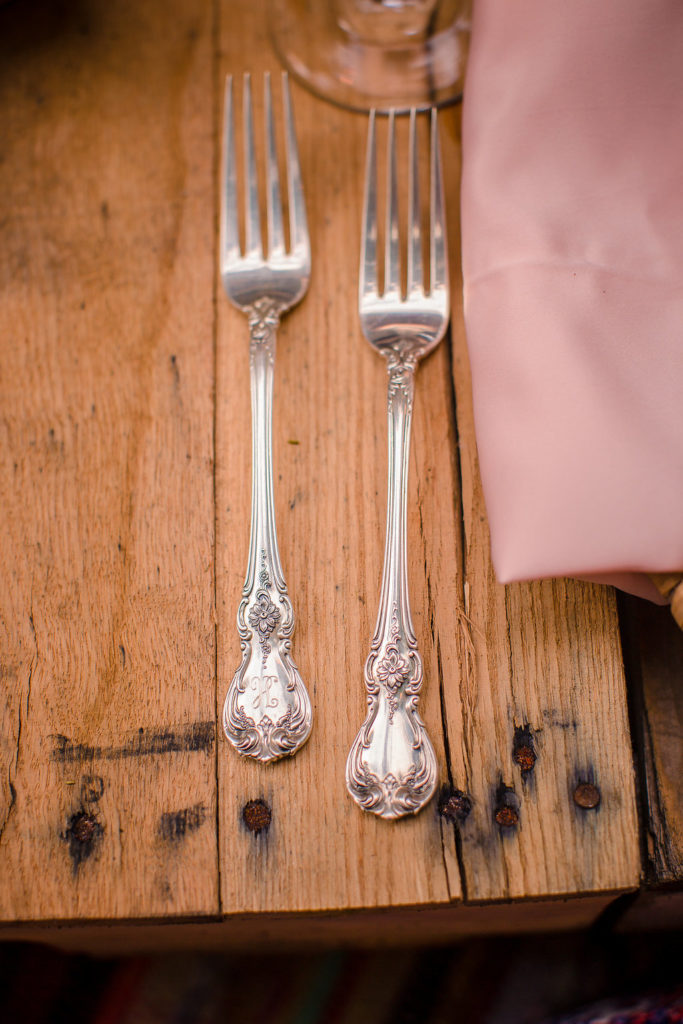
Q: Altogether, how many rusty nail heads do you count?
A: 6